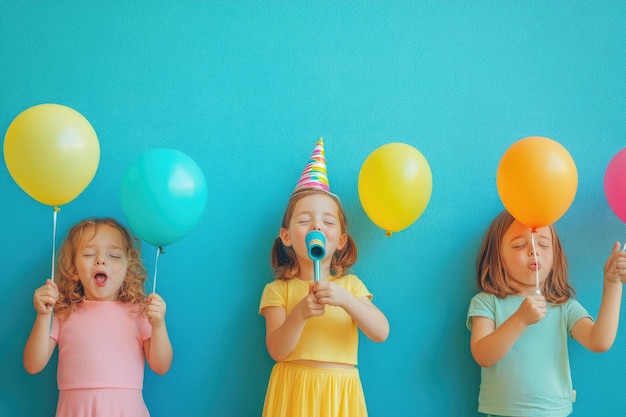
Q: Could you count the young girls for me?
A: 3